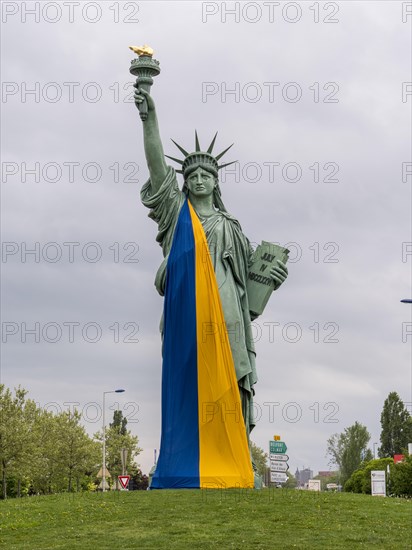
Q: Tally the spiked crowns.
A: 1